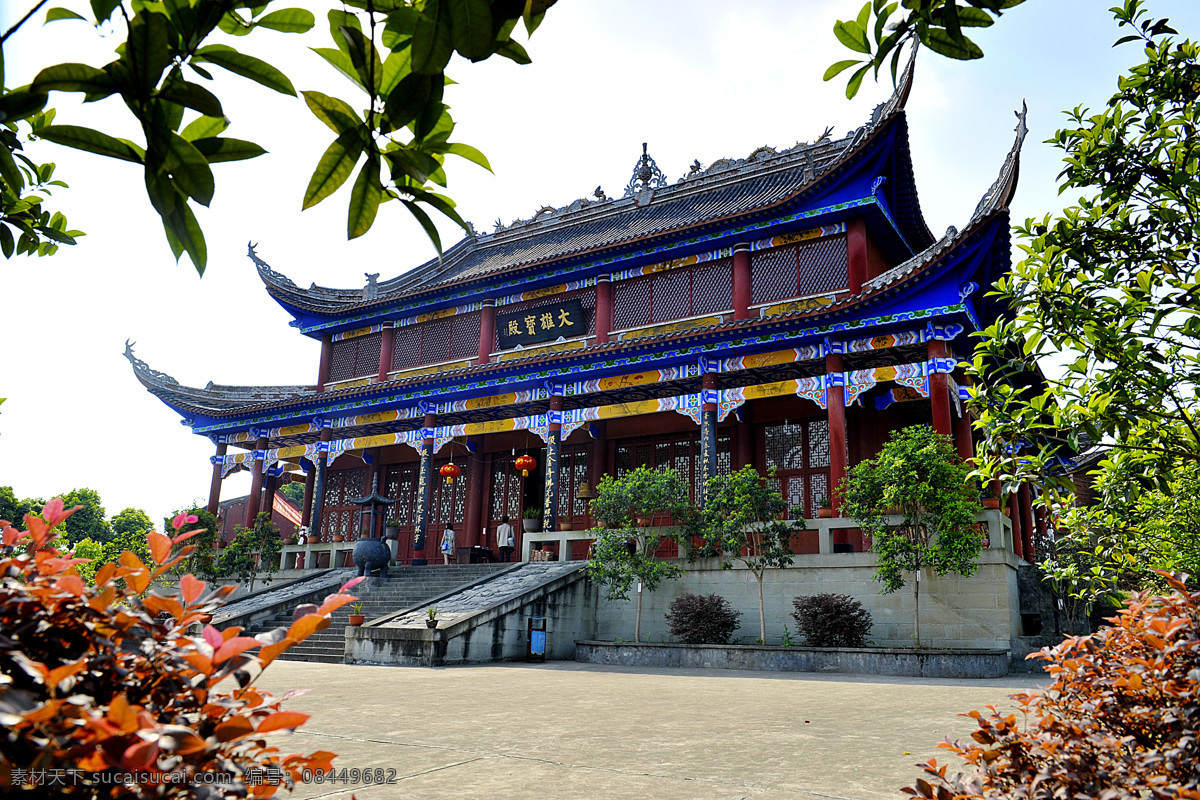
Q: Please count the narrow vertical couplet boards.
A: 4